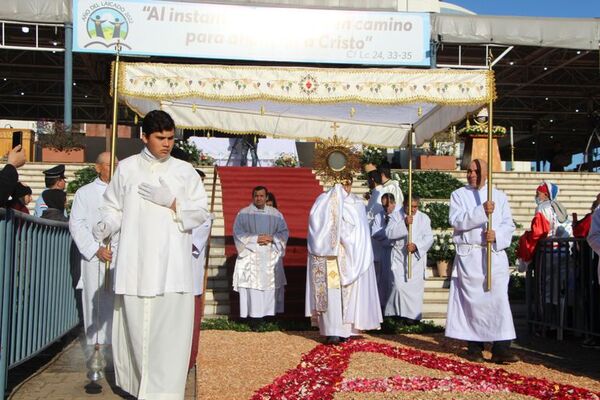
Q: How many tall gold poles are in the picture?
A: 3